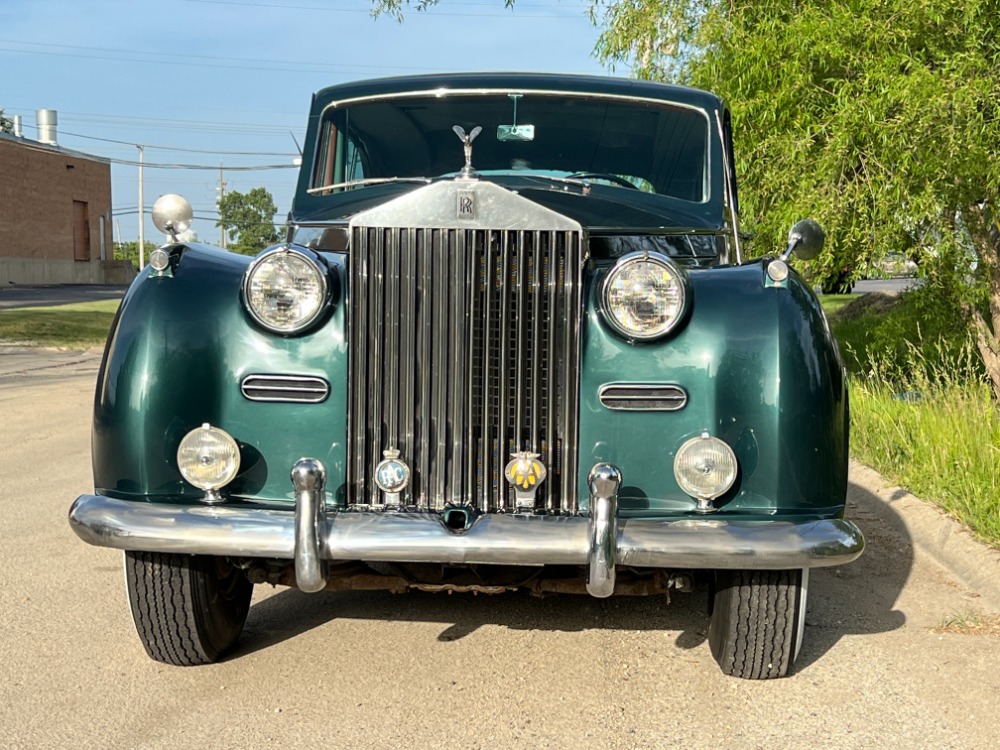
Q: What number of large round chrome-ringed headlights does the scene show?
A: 2